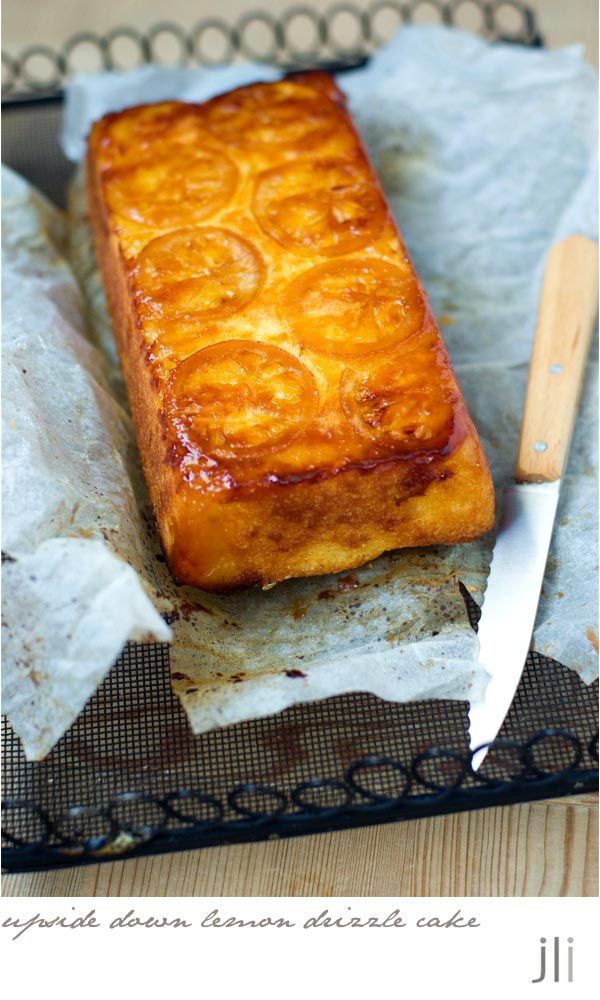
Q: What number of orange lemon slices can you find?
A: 8